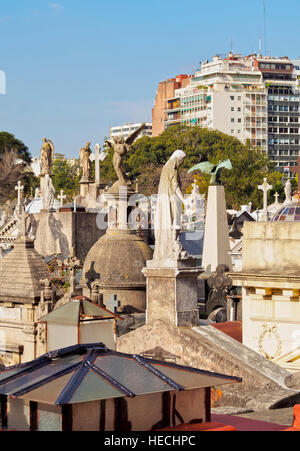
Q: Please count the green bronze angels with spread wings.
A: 1